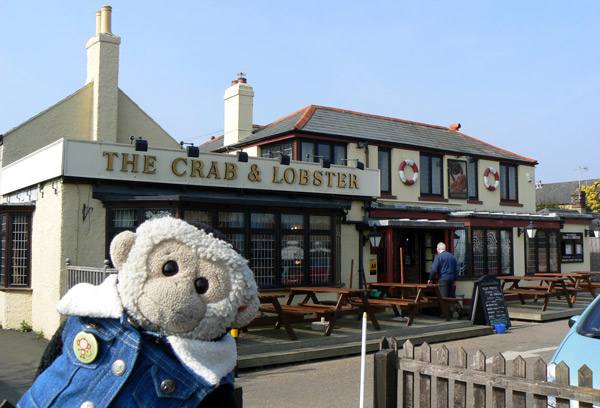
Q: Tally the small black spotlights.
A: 6